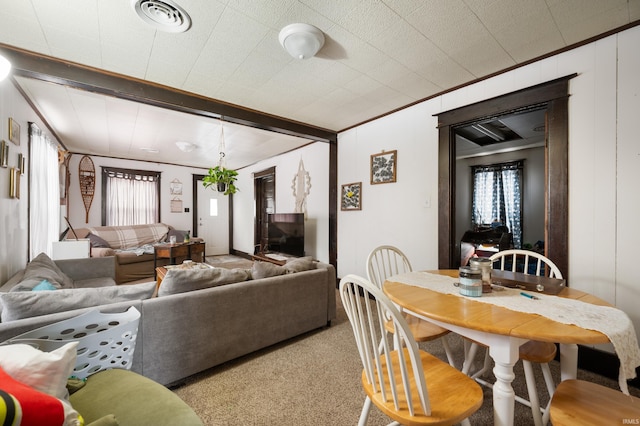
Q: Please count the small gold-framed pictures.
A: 4